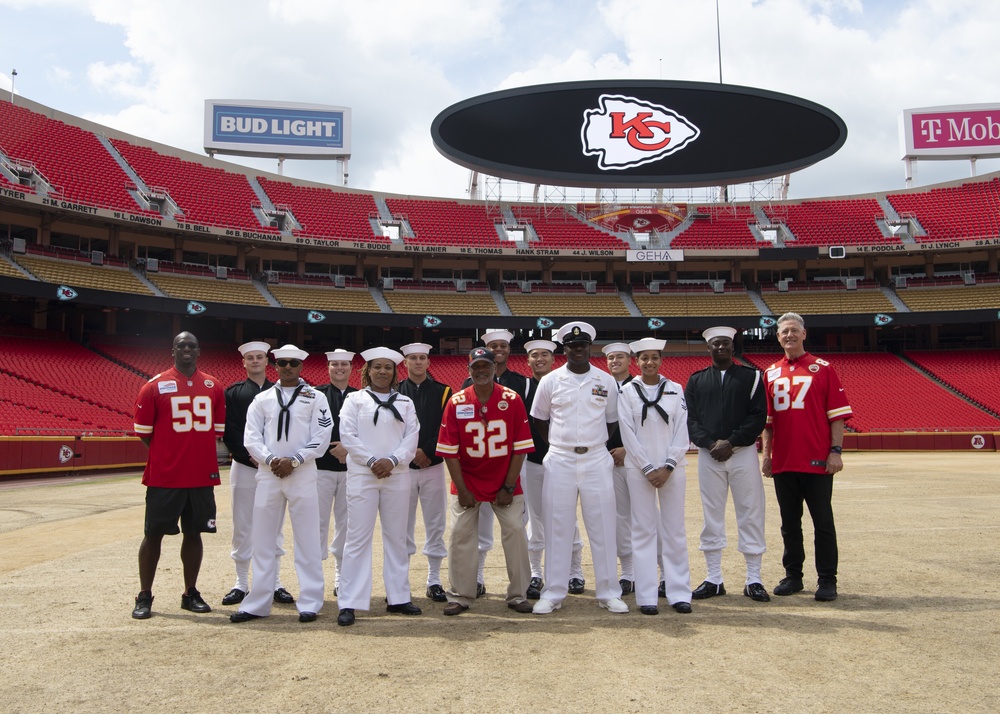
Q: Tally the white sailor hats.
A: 10